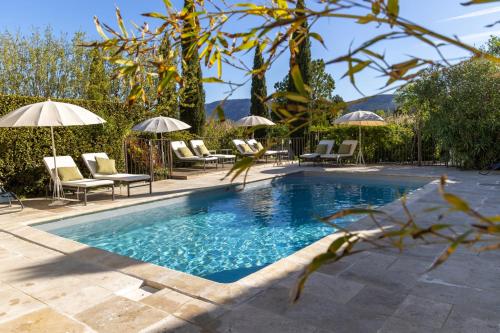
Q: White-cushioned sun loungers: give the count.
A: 8